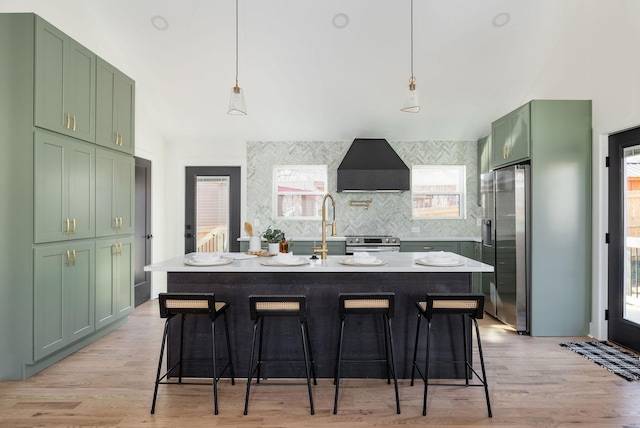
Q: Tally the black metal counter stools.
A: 4